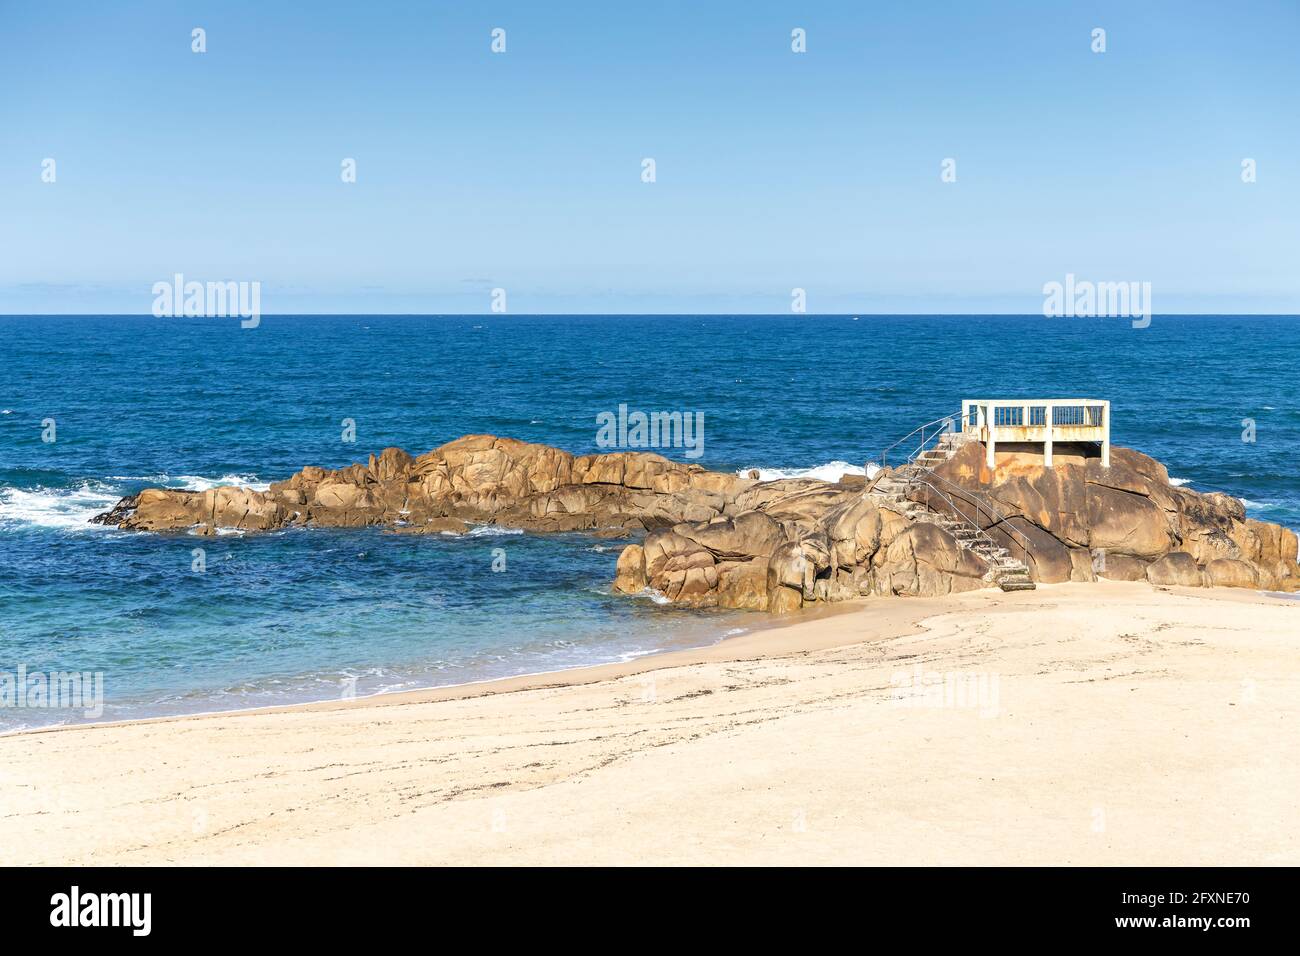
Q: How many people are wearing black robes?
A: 0